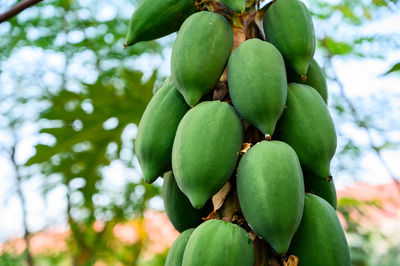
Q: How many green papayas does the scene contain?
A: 15